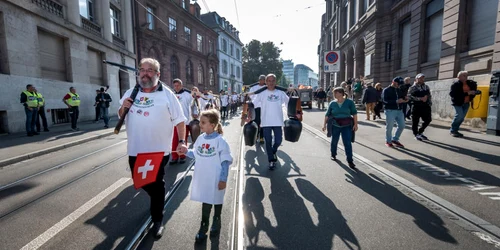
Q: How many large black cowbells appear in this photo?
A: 2